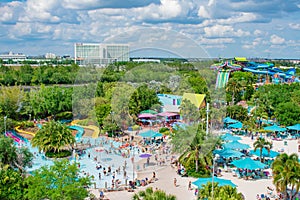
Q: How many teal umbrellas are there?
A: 11